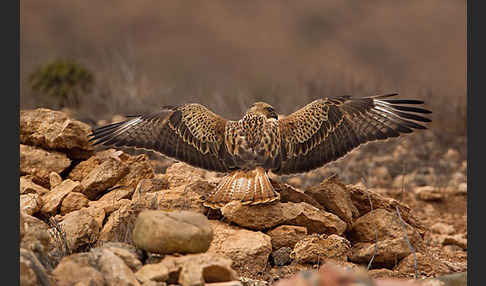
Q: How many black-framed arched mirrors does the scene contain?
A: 0